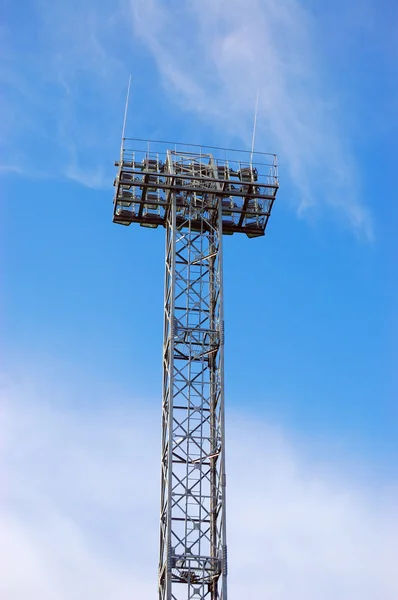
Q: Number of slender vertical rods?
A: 2